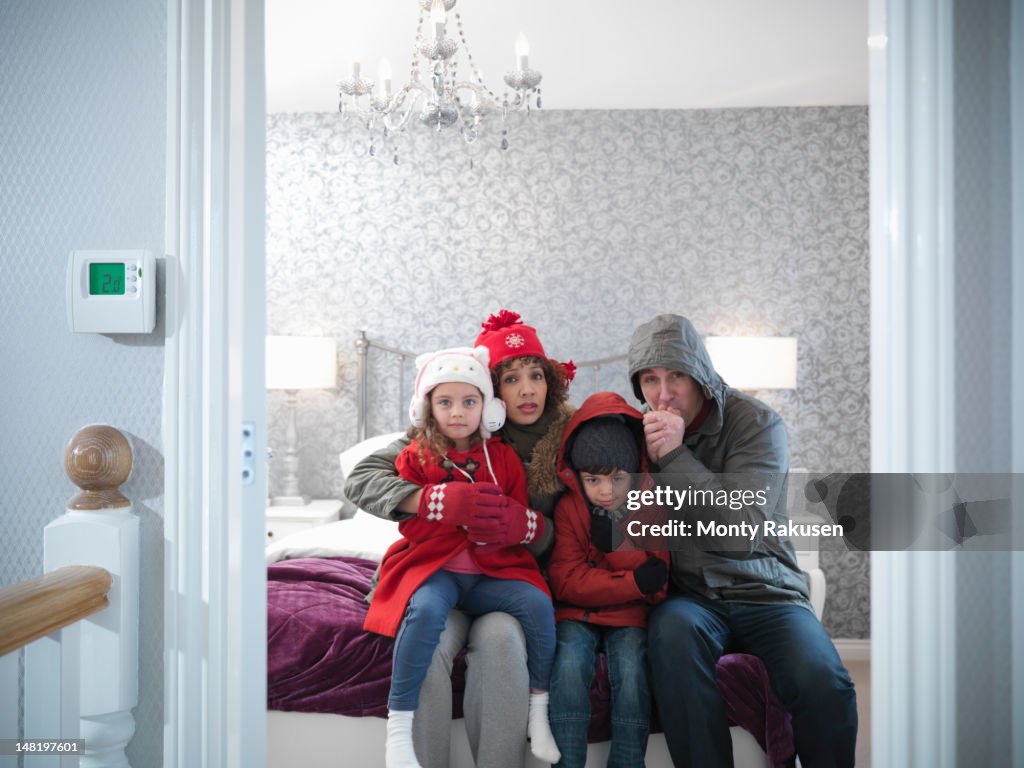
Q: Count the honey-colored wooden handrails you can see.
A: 1